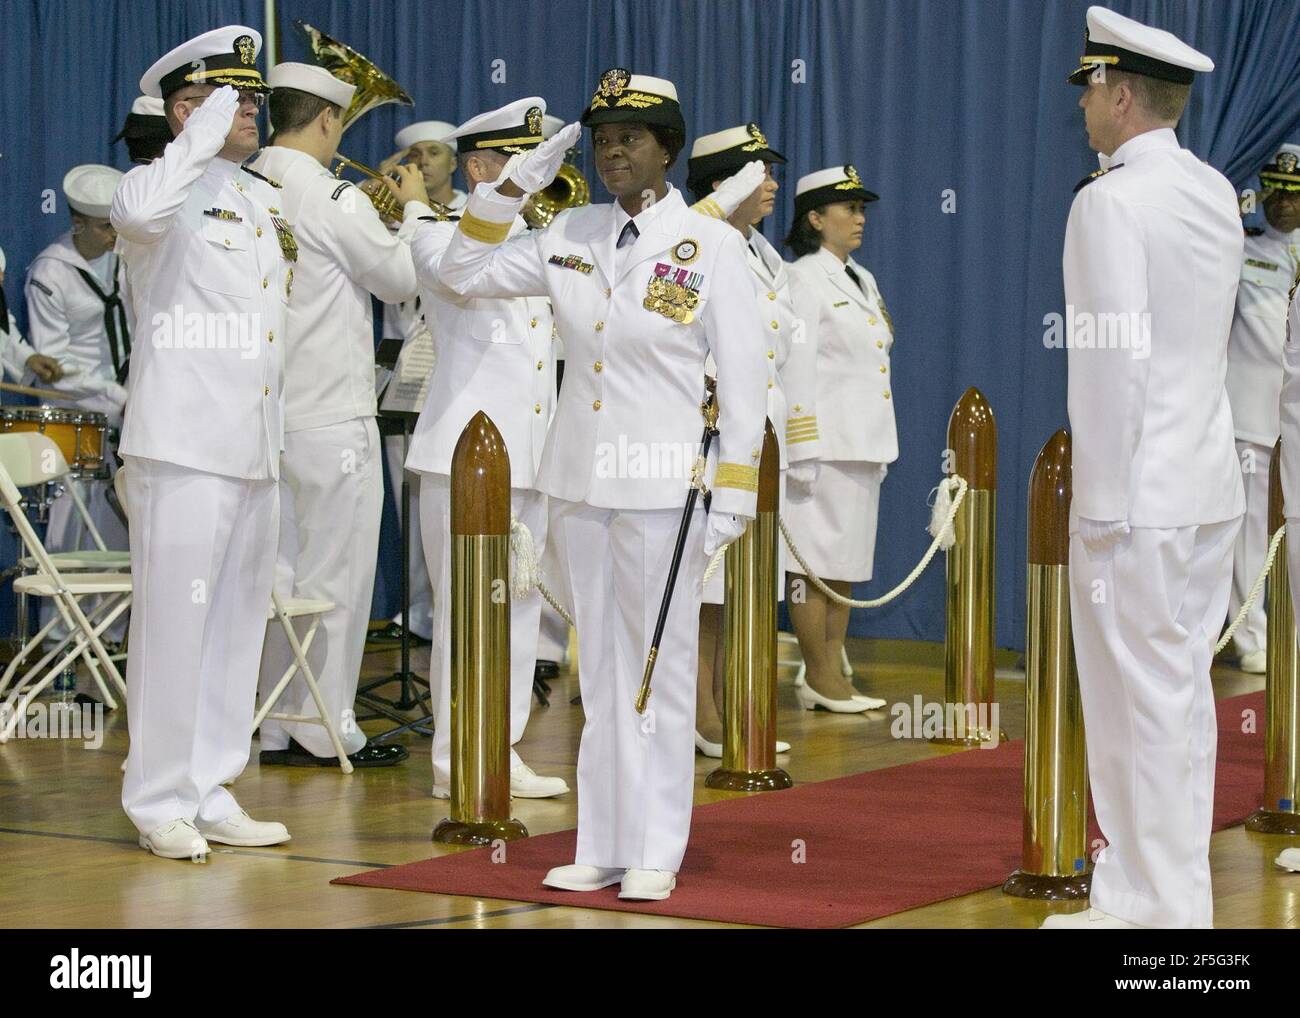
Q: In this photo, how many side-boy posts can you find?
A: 5